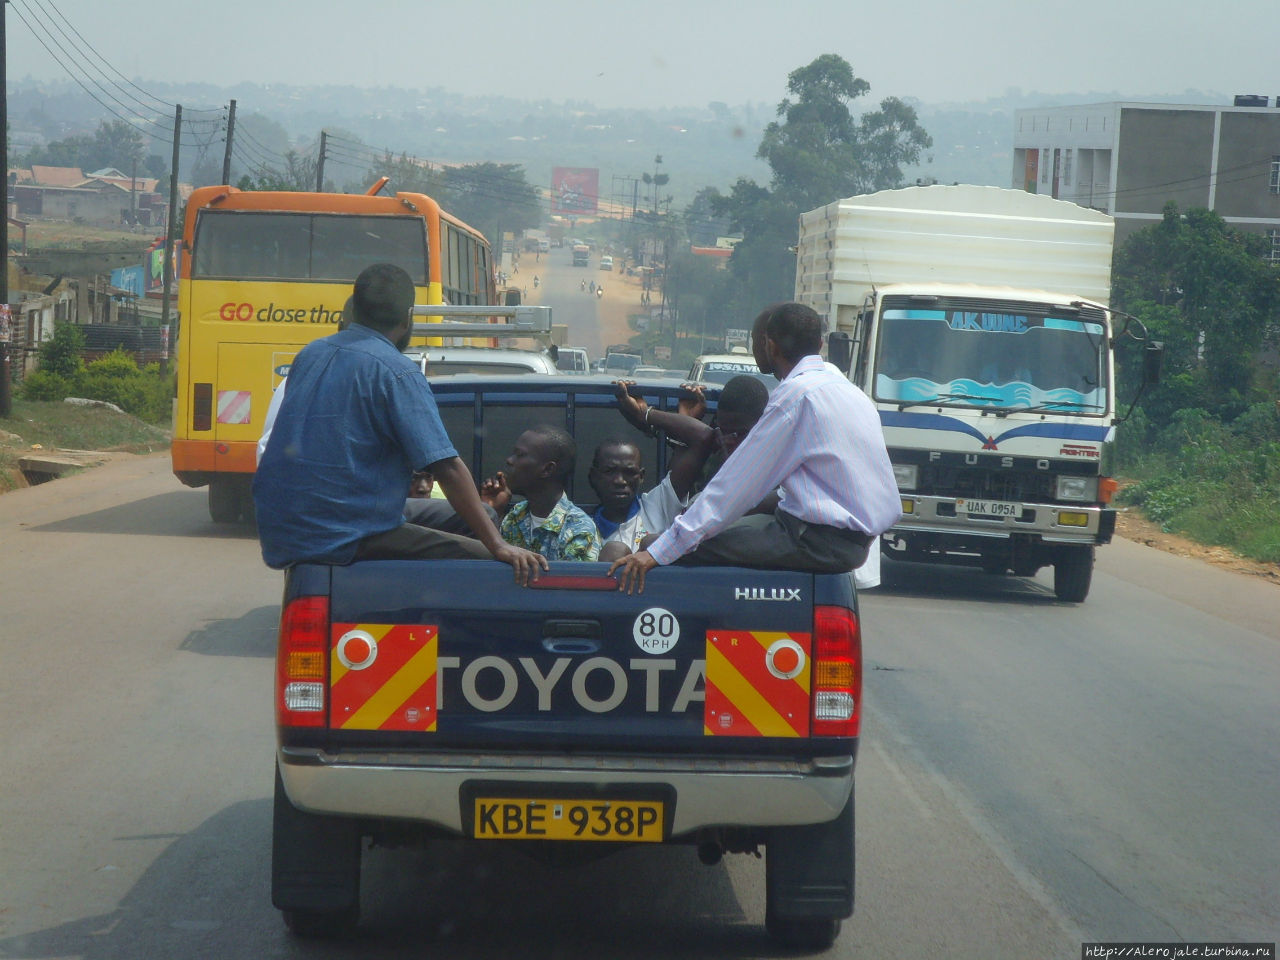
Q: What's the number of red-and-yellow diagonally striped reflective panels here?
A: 2